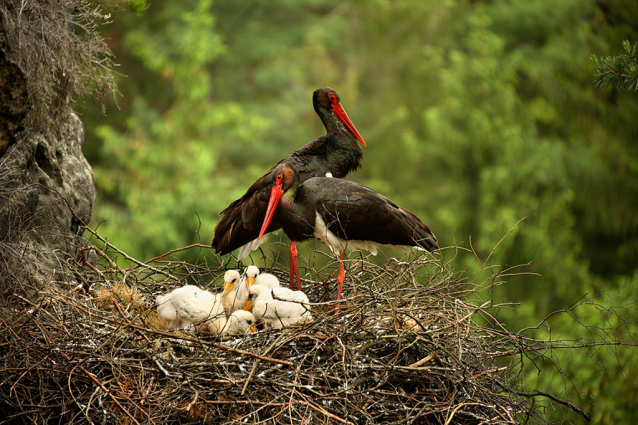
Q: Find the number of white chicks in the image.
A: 4